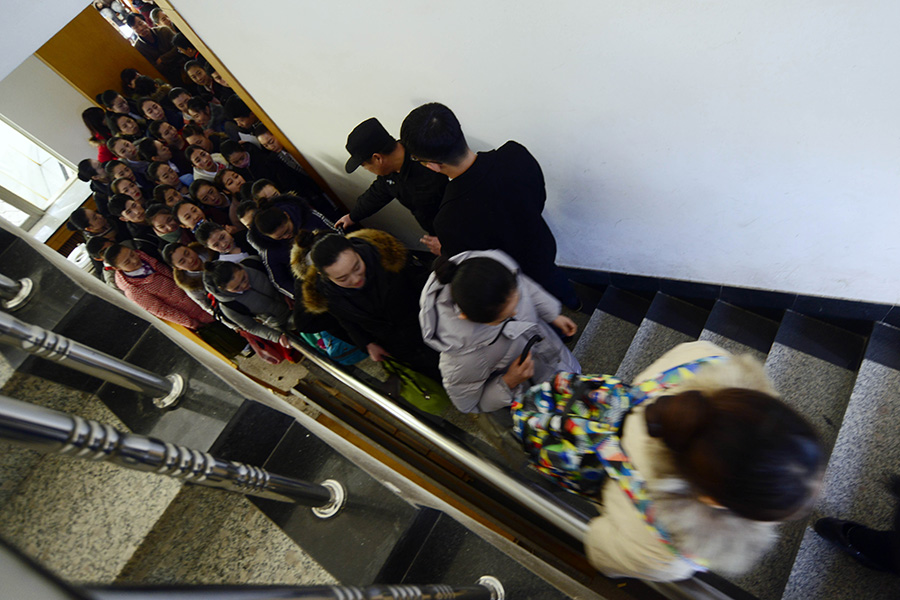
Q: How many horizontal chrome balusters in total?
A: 4